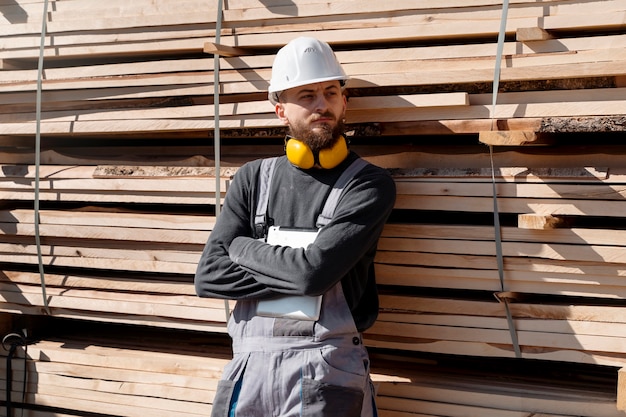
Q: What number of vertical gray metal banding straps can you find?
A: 3